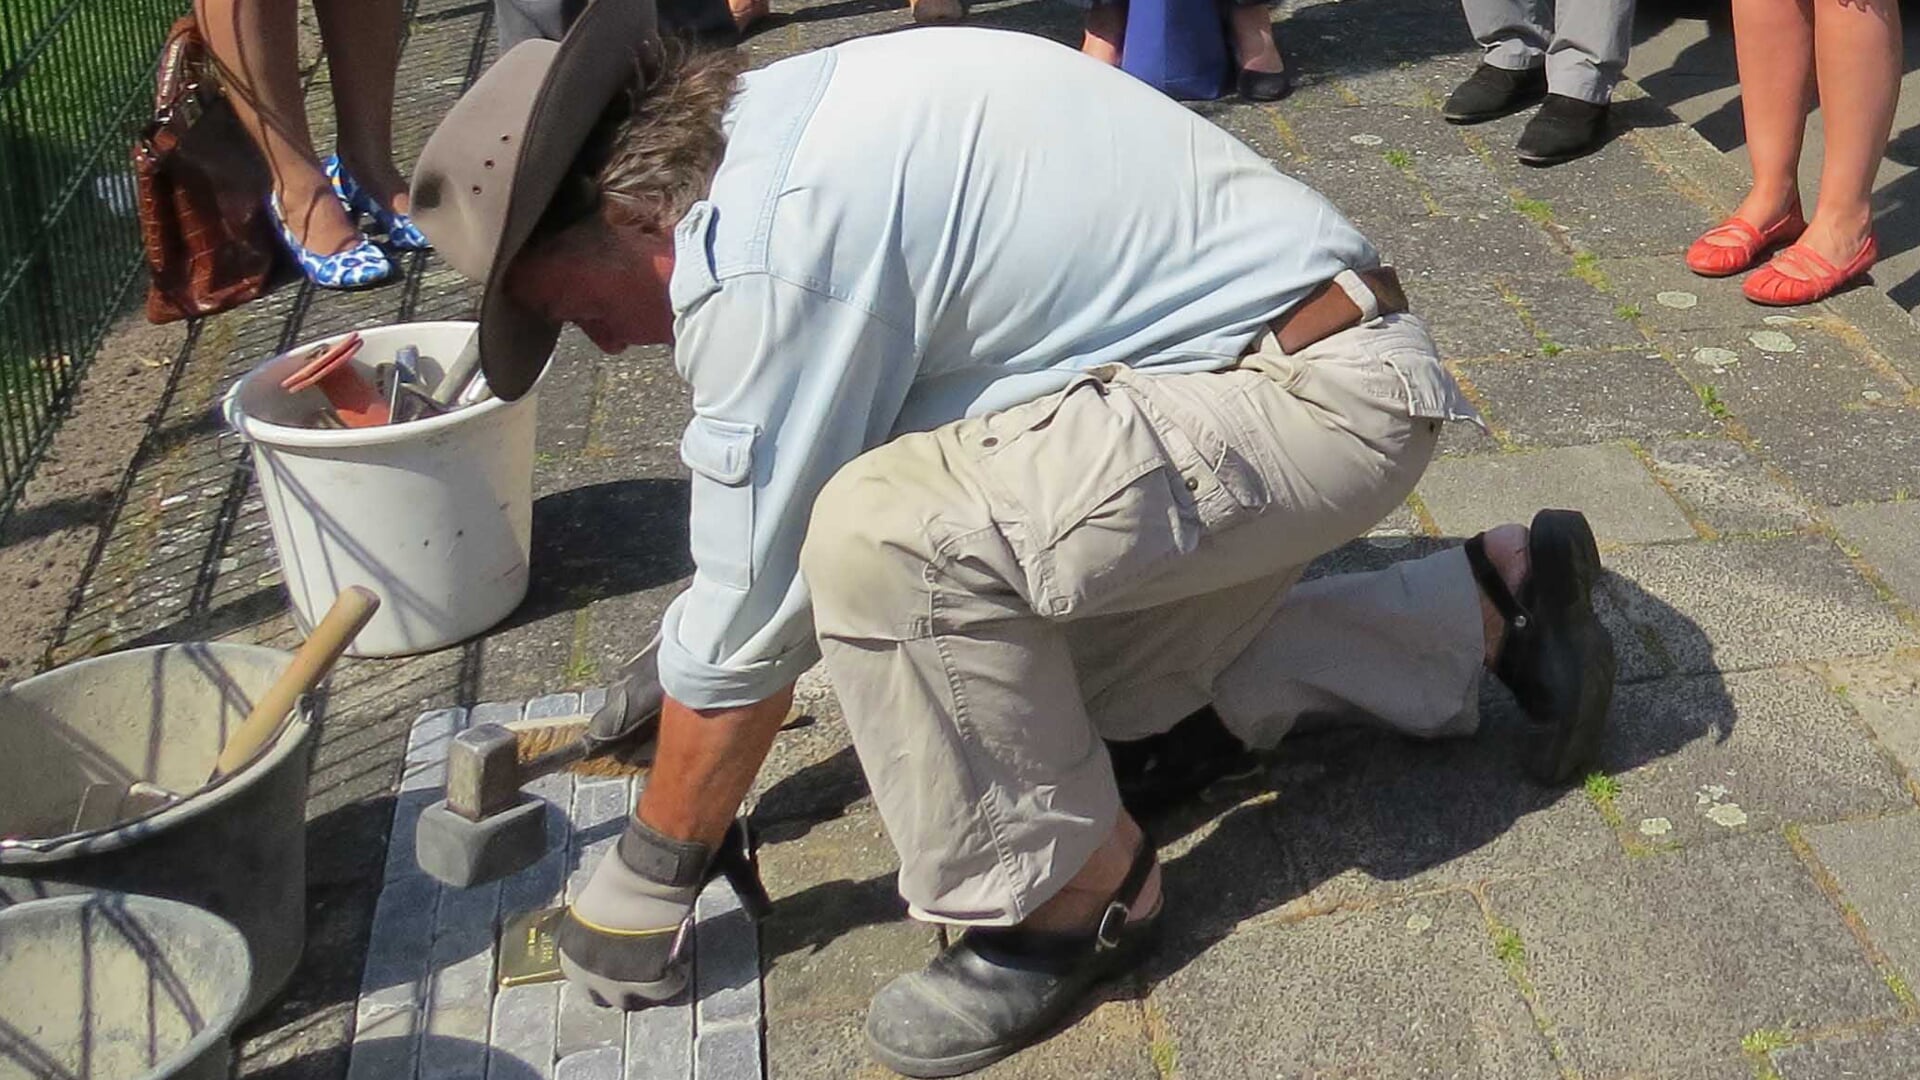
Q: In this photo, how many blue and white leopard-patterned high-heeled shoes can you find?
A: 2